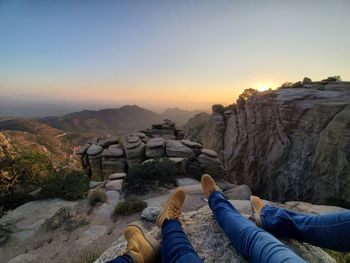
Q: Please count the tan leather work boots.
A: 4